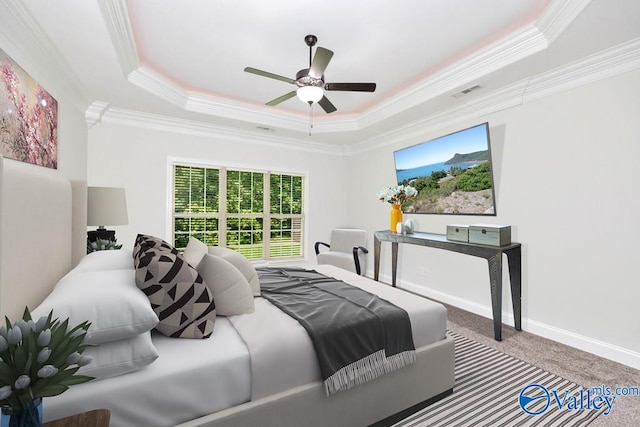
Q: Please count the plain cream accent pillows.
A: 2